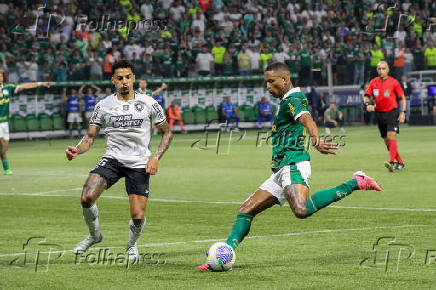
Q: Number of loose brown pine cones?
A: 0